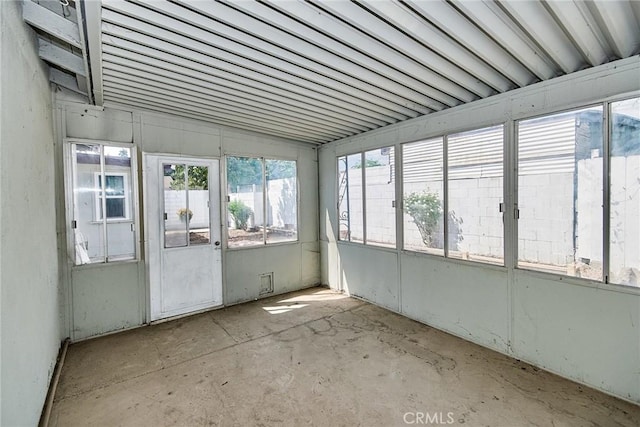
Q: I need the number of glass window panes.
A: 12